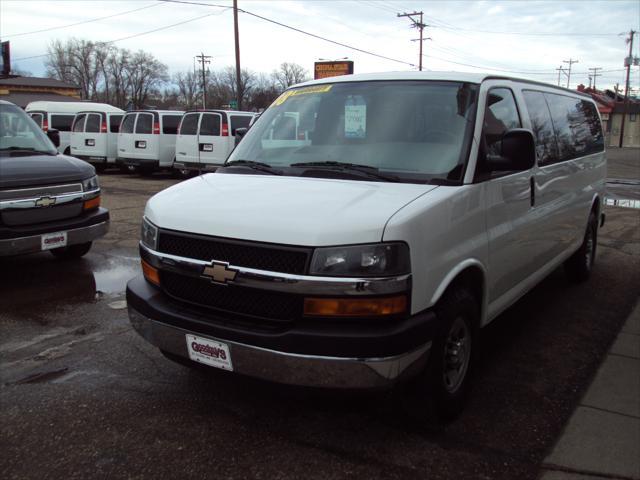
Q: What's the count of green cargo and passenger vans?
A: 0